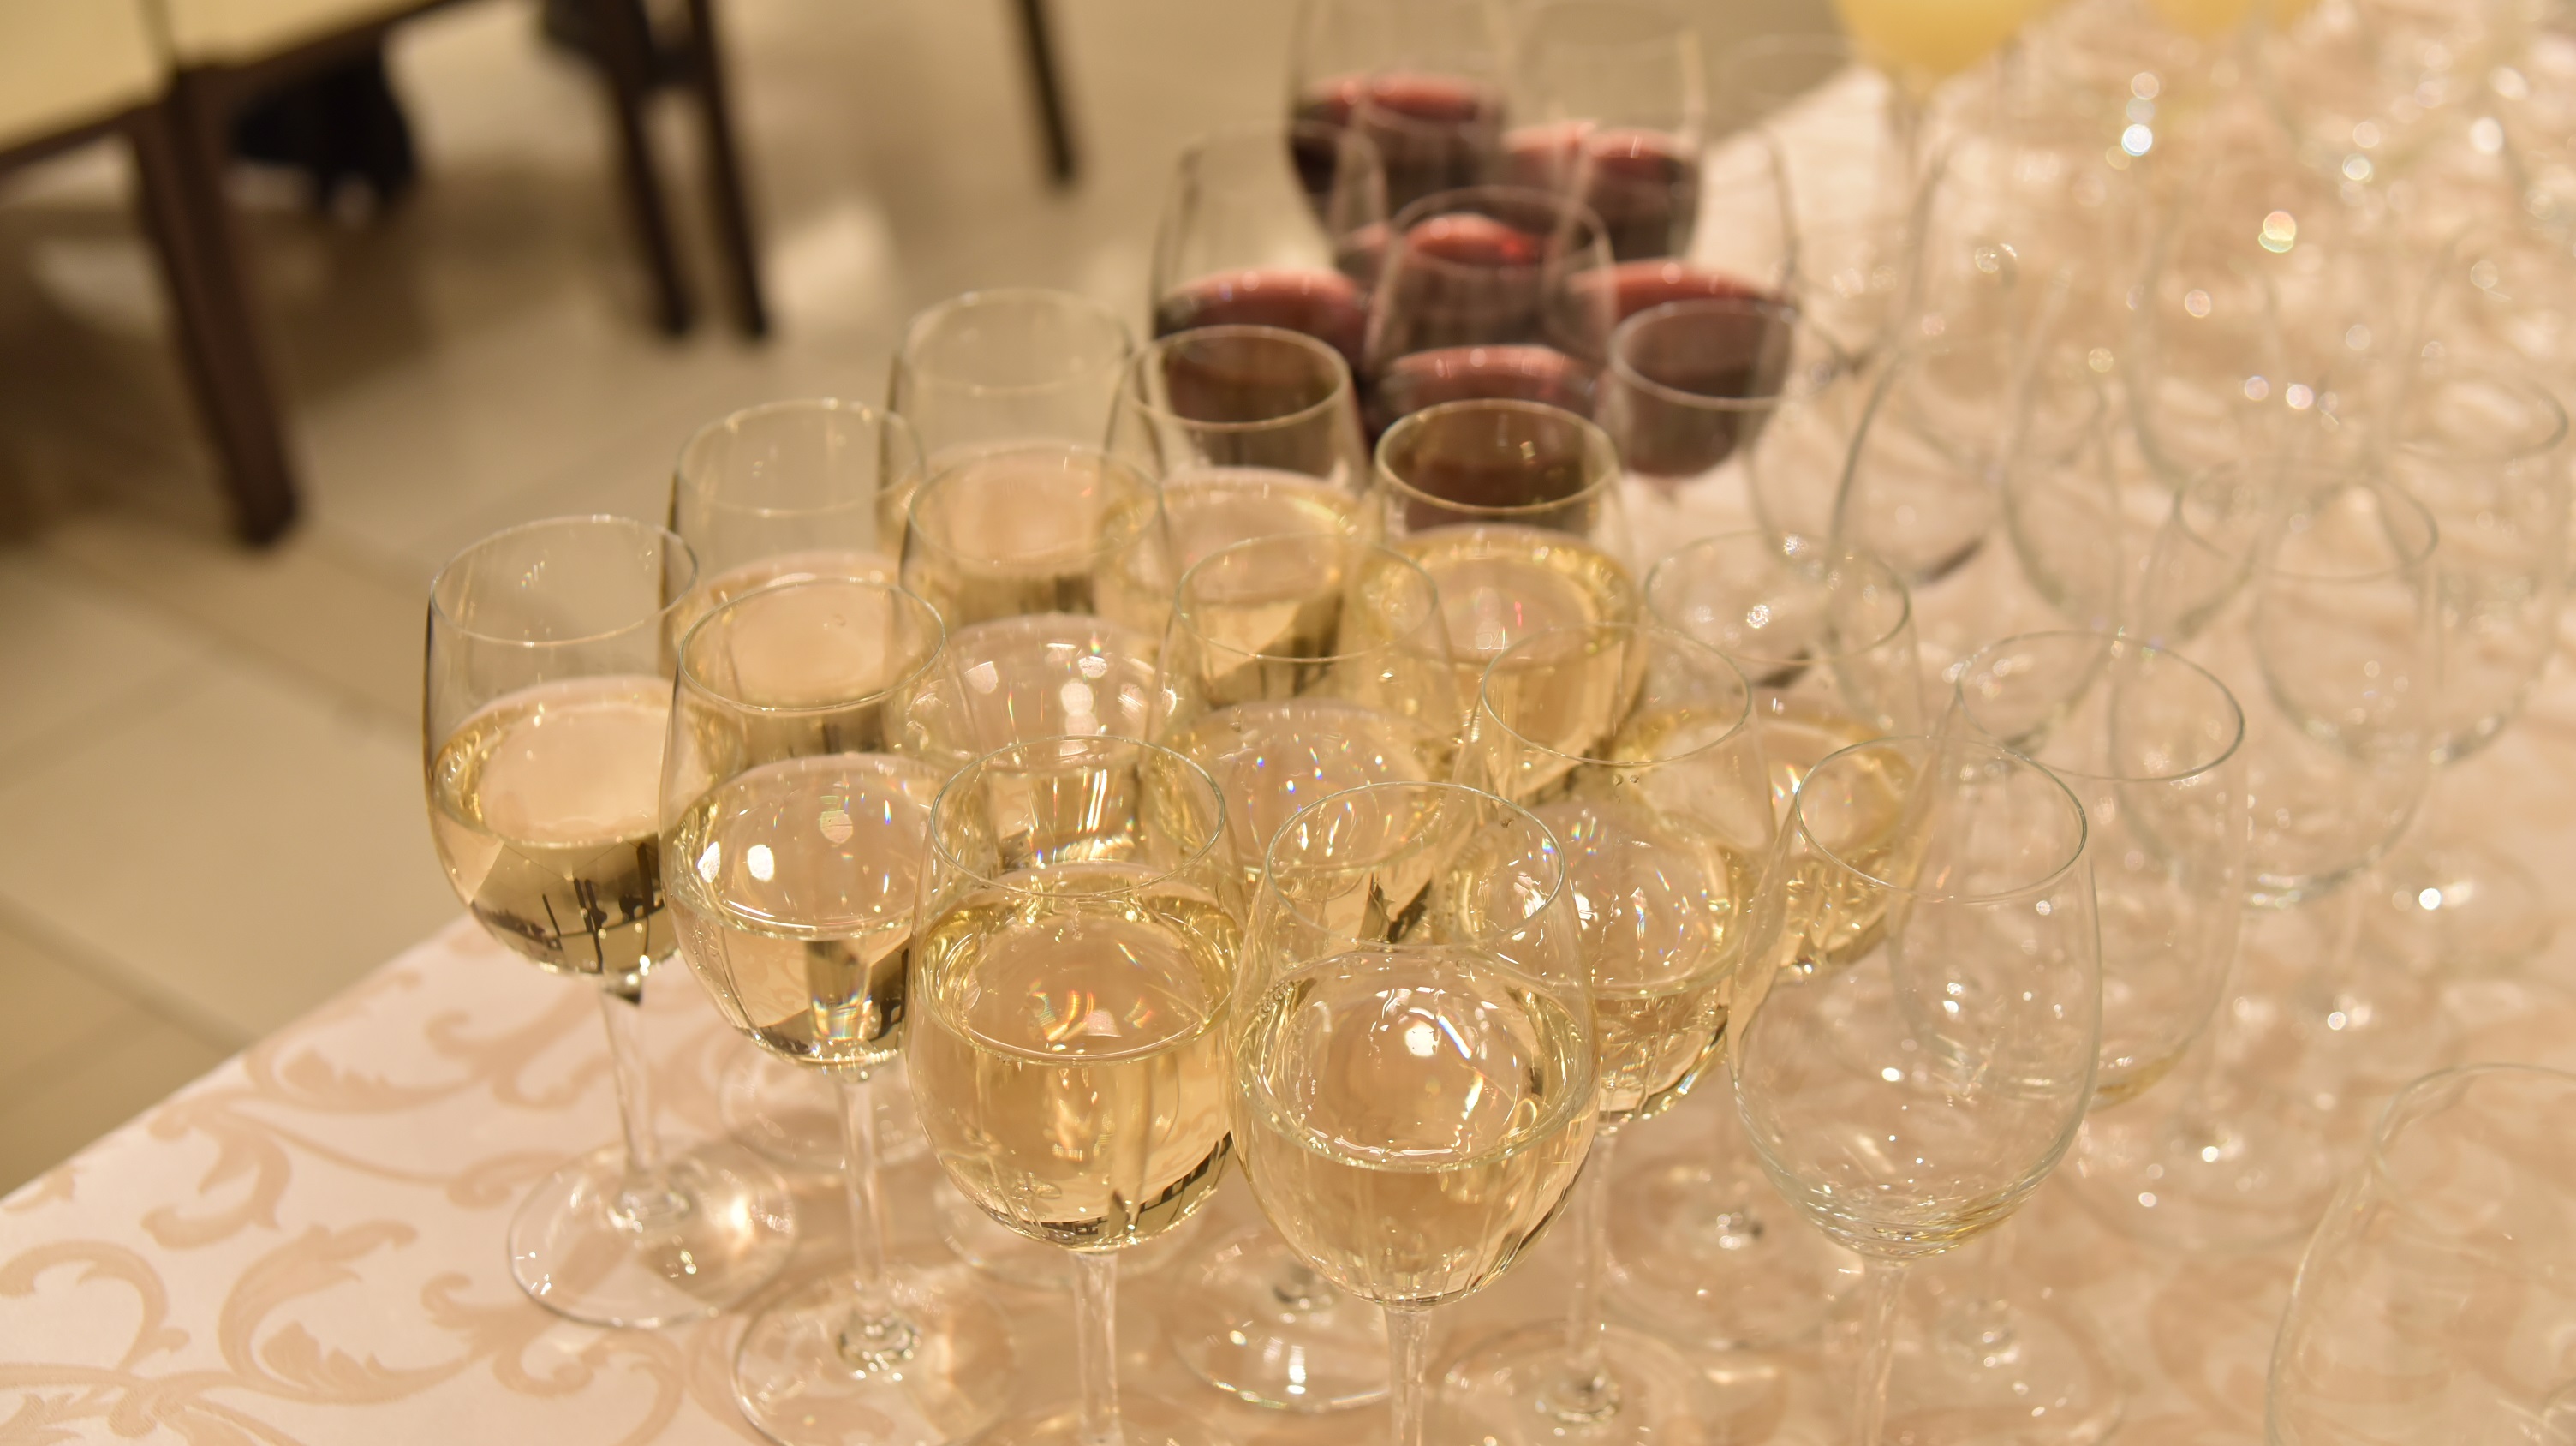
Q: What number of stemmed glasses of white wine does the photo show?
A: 12